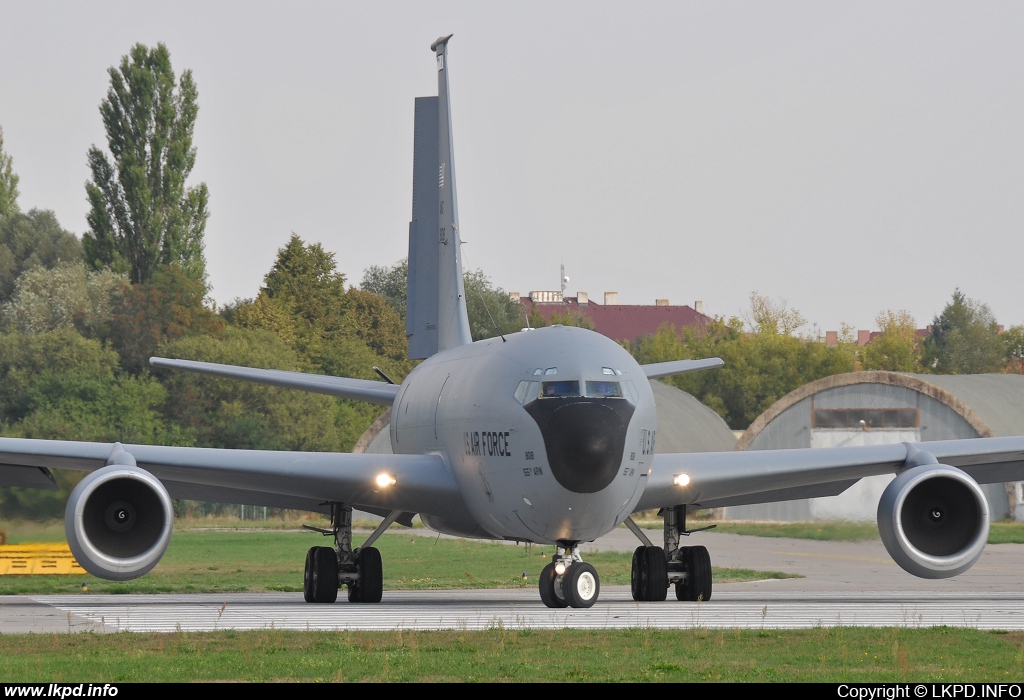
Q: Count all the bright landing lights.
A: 3